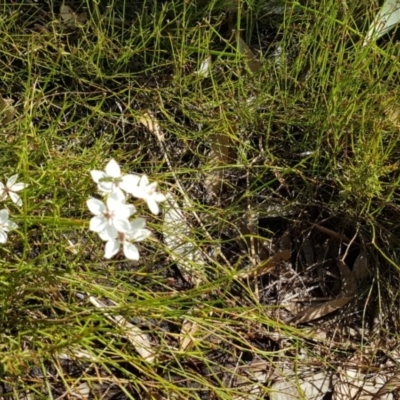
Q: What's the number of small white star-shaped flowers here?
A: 6